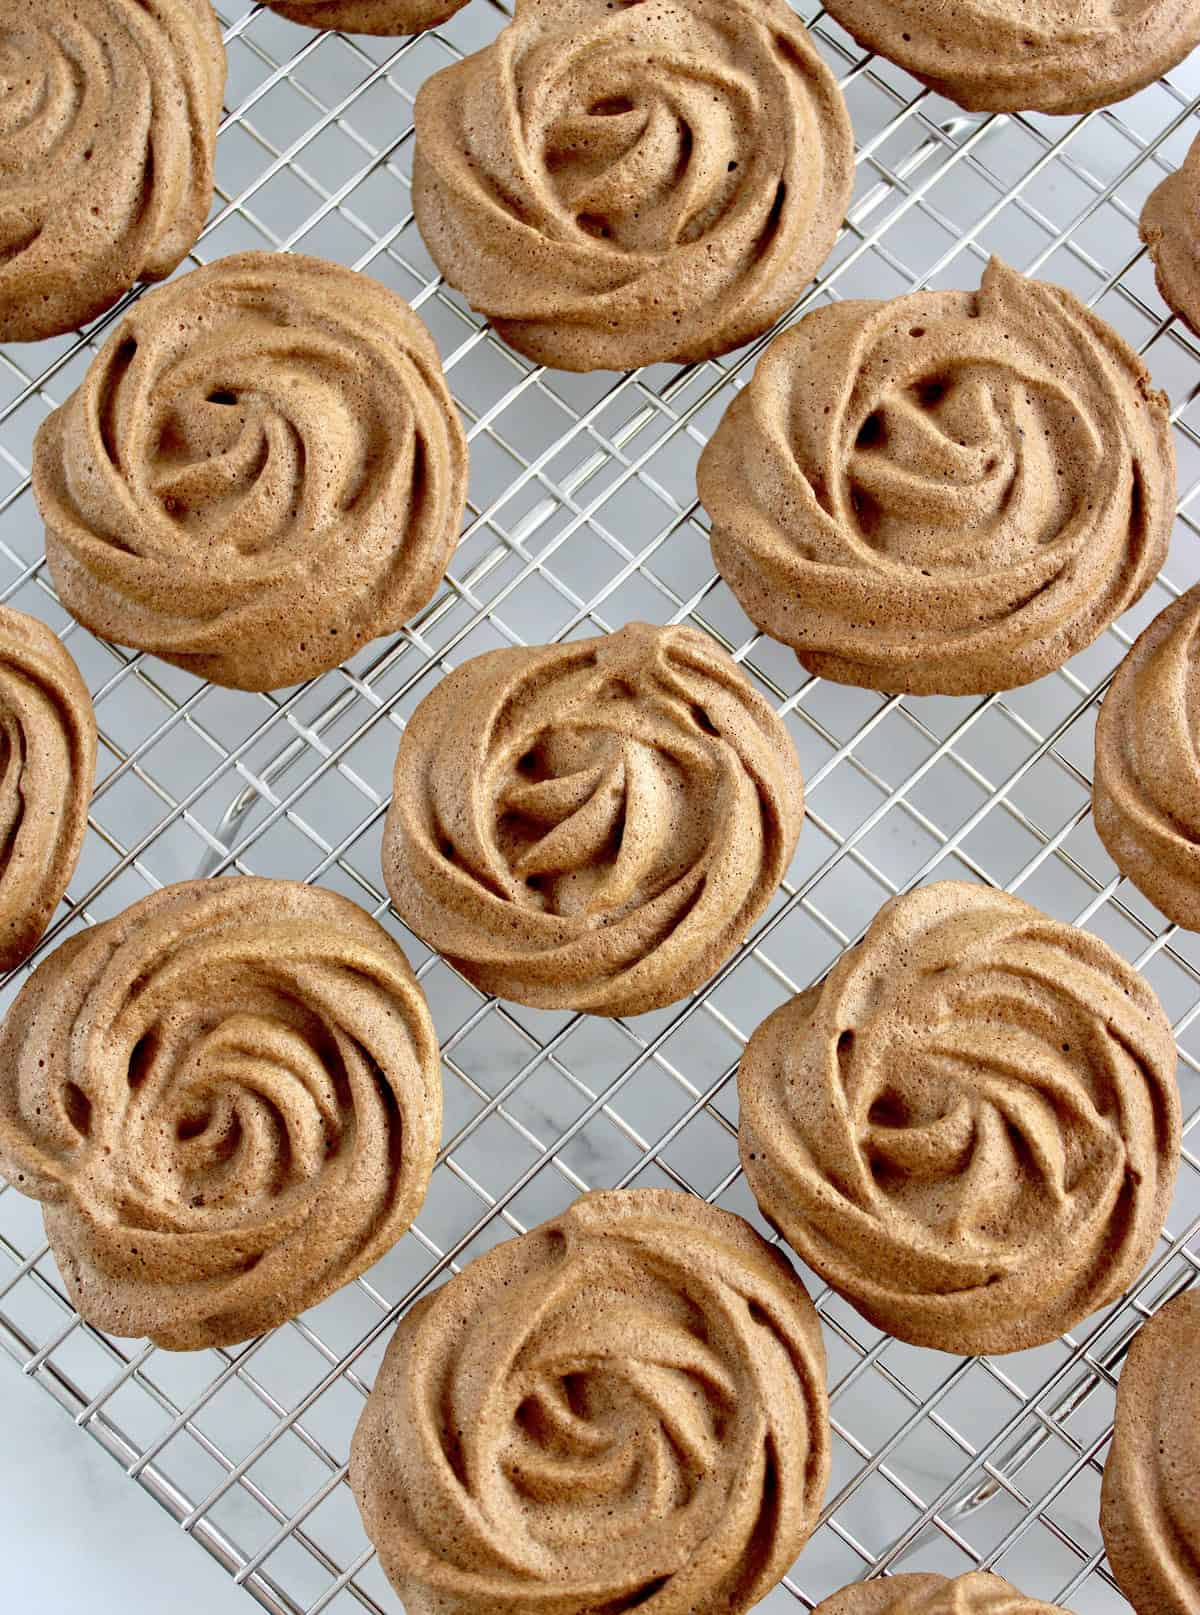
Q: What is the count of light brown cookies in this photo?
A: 15